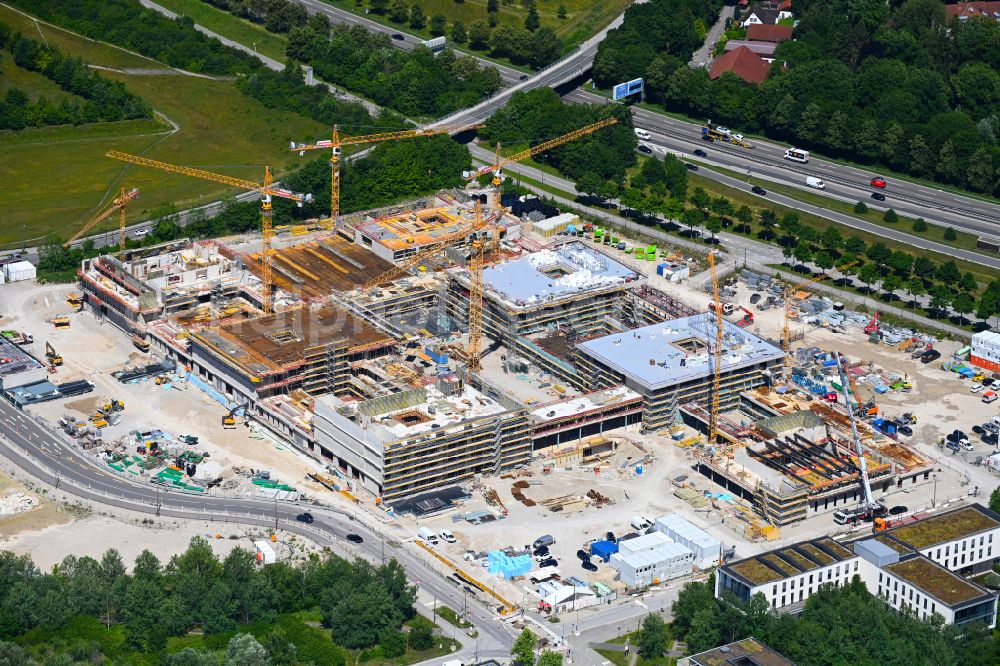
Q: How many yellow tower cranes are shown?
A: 7